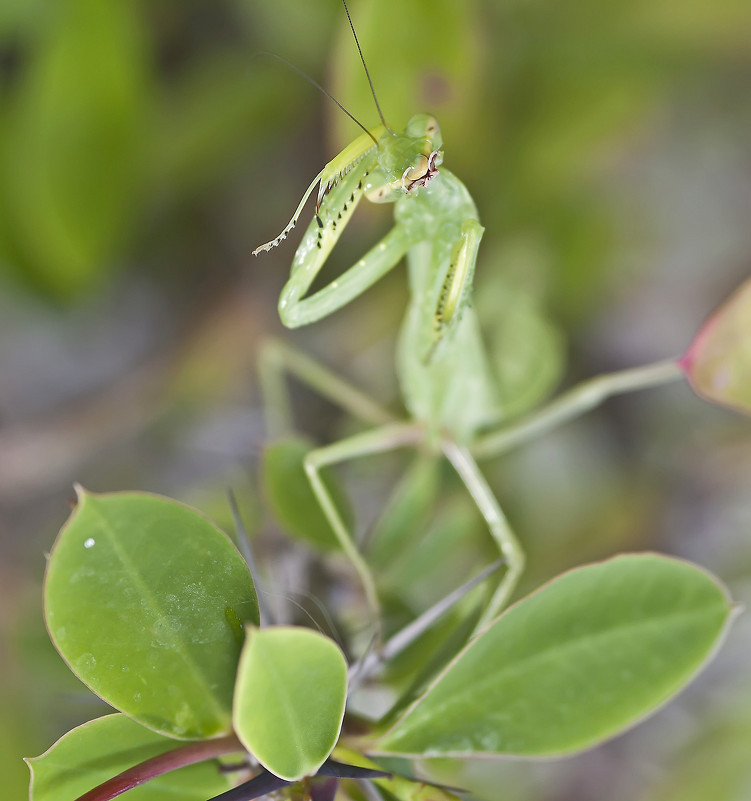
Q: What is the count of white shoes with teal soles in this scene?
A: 0